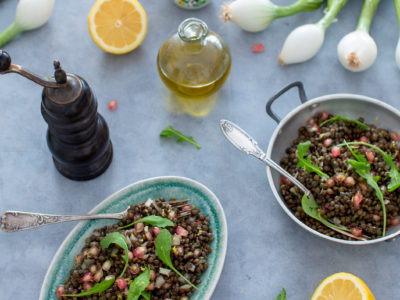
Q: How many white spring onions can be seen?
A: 5